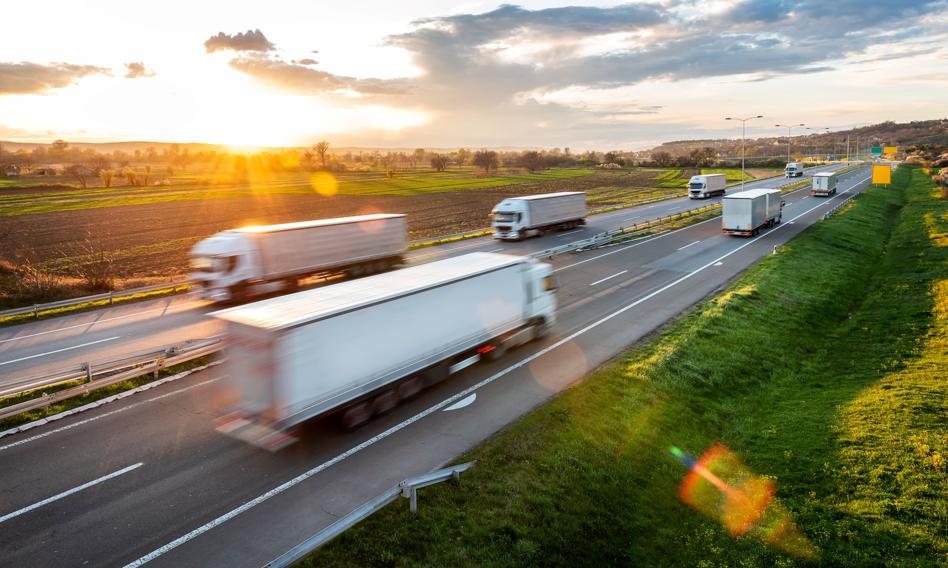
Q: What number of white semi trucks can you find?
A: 7